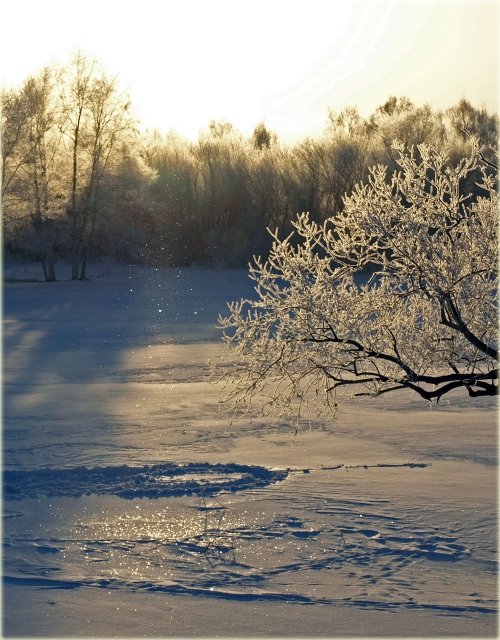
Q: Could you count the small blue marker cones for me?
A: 0